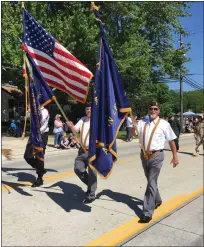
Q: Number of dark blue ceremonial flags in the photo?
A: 2